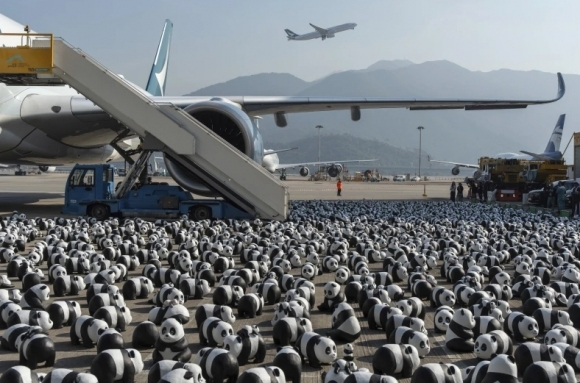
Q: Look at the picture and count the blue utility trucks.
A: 1